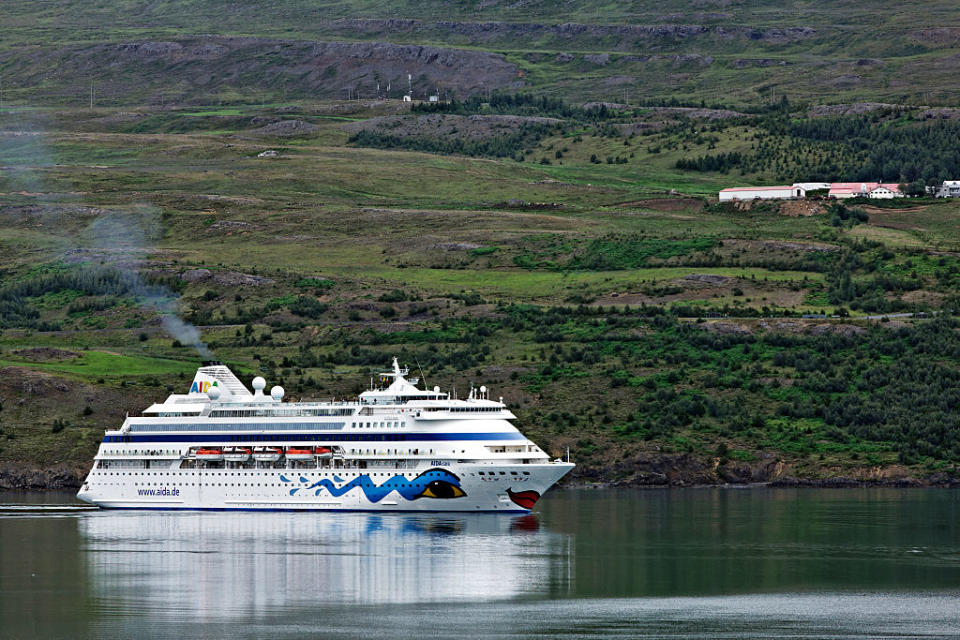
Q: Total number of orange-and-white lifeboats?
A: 5